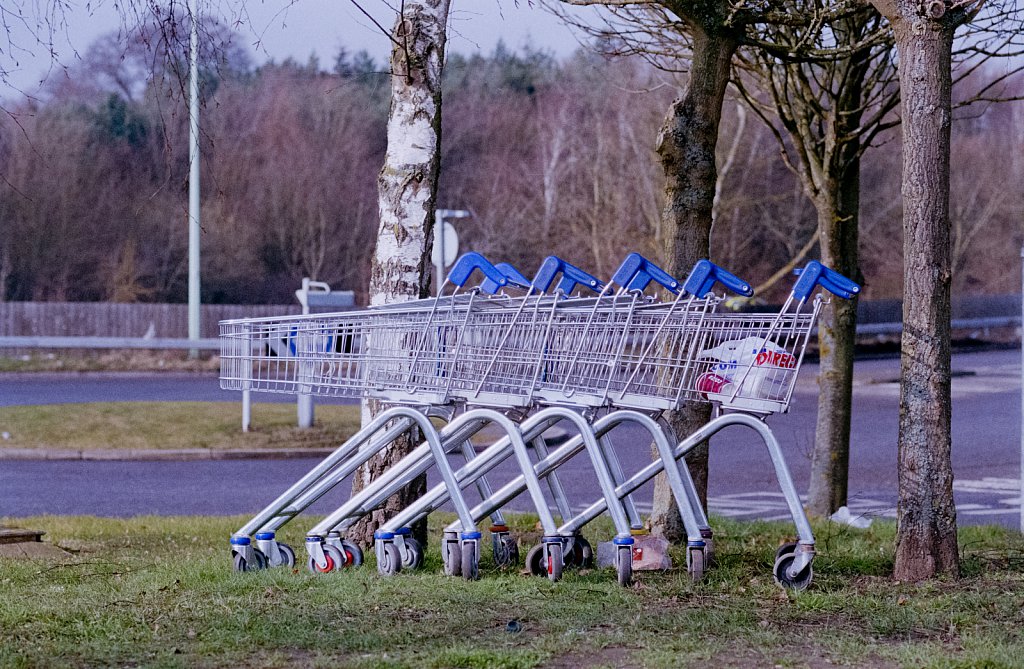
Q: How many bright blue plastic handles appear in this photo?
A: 5